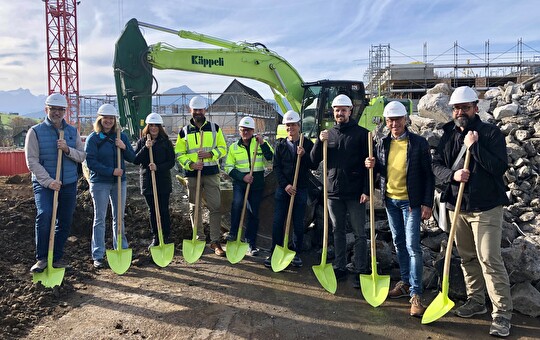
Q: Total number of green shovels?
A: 9